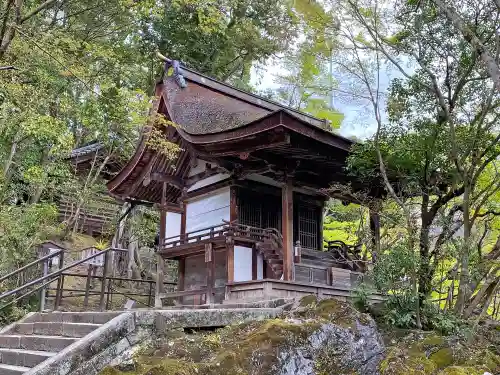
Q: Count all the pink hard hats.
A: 0